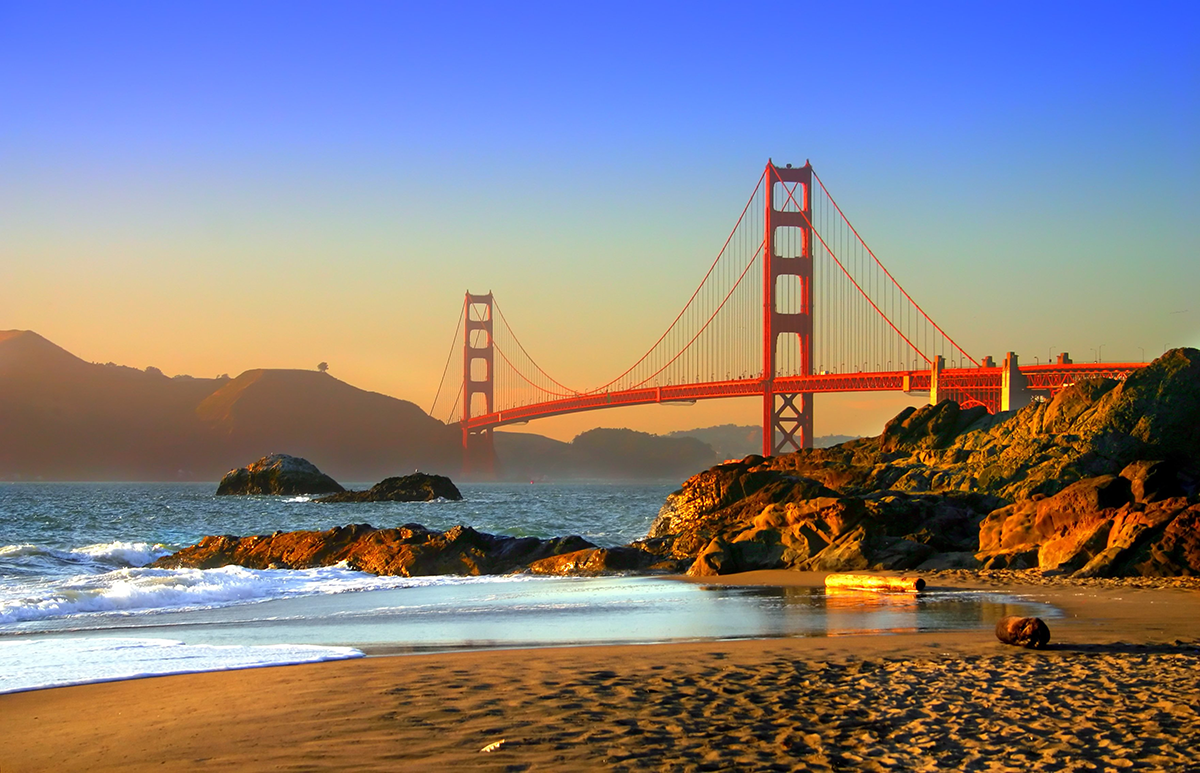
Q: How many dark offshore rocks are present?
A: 2